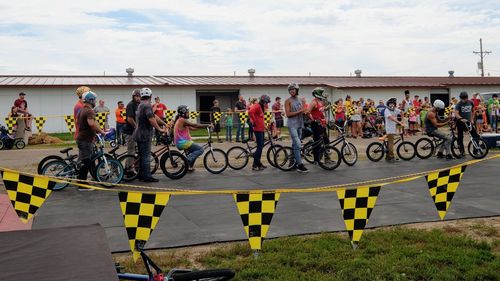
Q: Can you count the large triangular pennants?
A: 5